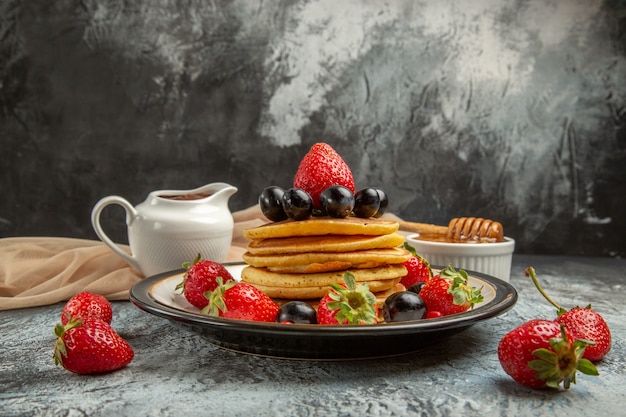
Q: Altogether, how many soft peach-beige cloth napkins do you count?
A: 1